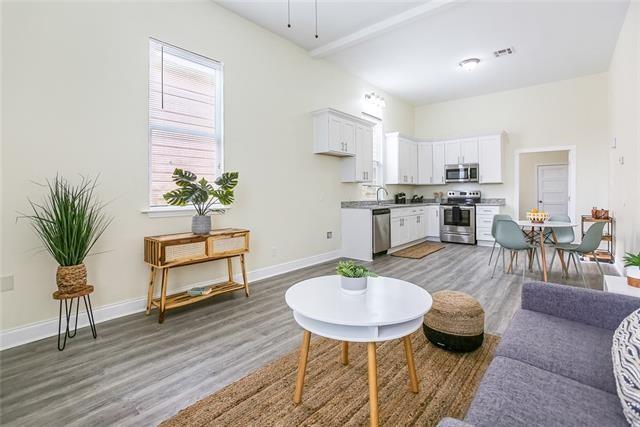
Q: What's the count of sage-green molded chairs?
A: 4